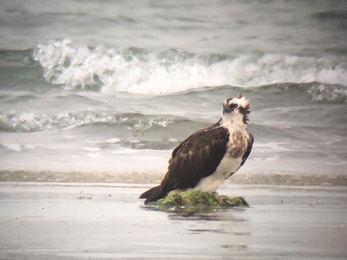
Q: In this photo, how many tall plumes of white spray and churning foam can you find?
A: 1